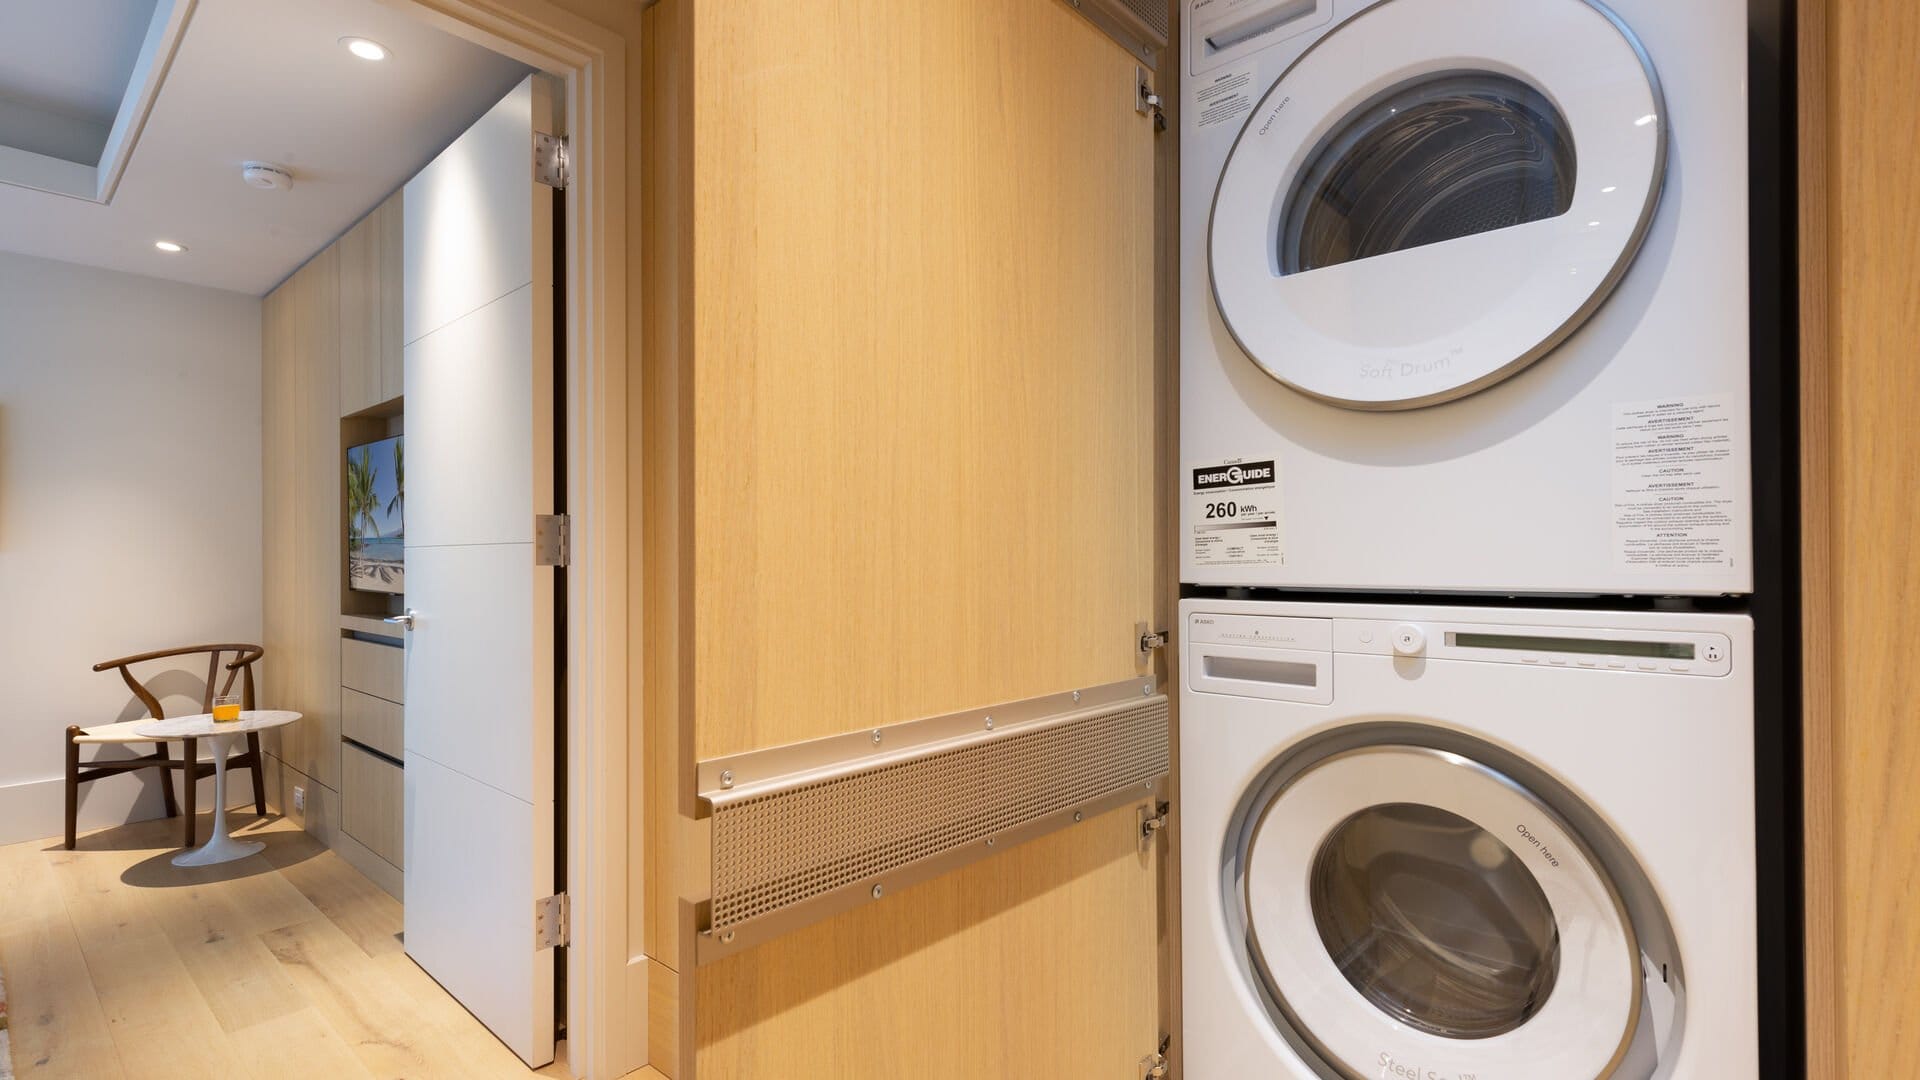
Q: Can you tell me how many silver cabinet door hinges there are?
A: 4